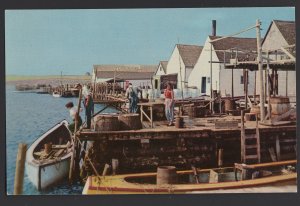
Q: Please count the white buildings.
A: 5